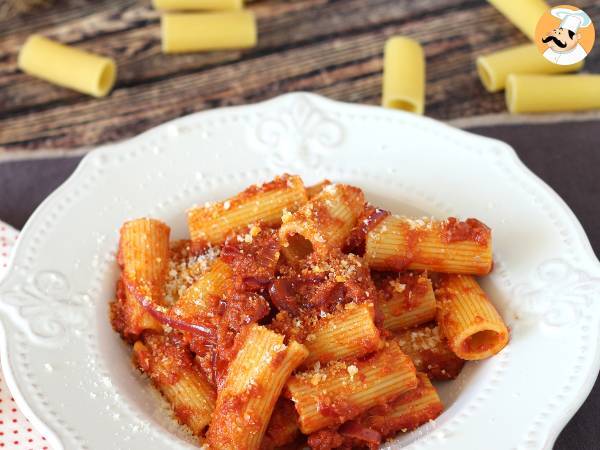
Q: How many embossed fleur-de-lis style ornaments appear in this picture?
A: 3